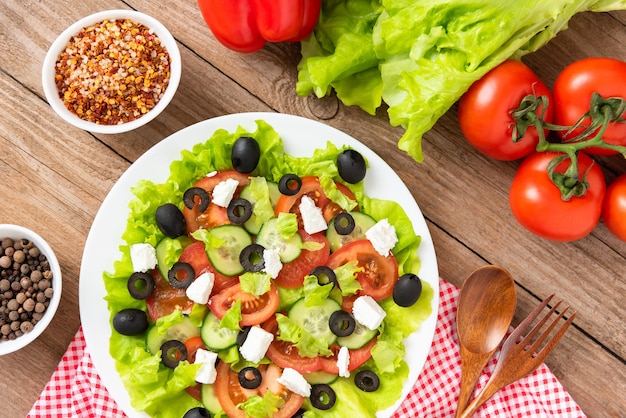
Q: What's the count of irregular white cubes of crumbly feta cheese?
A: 11